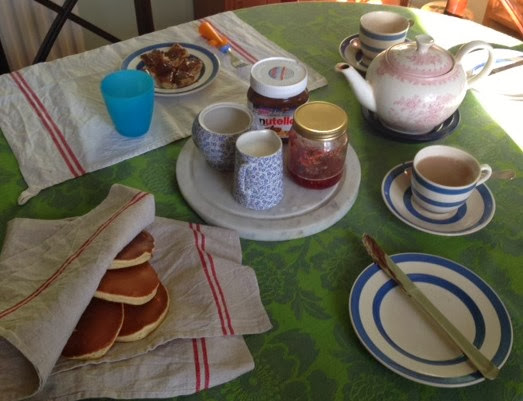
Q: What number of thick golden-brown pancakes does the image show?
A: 4